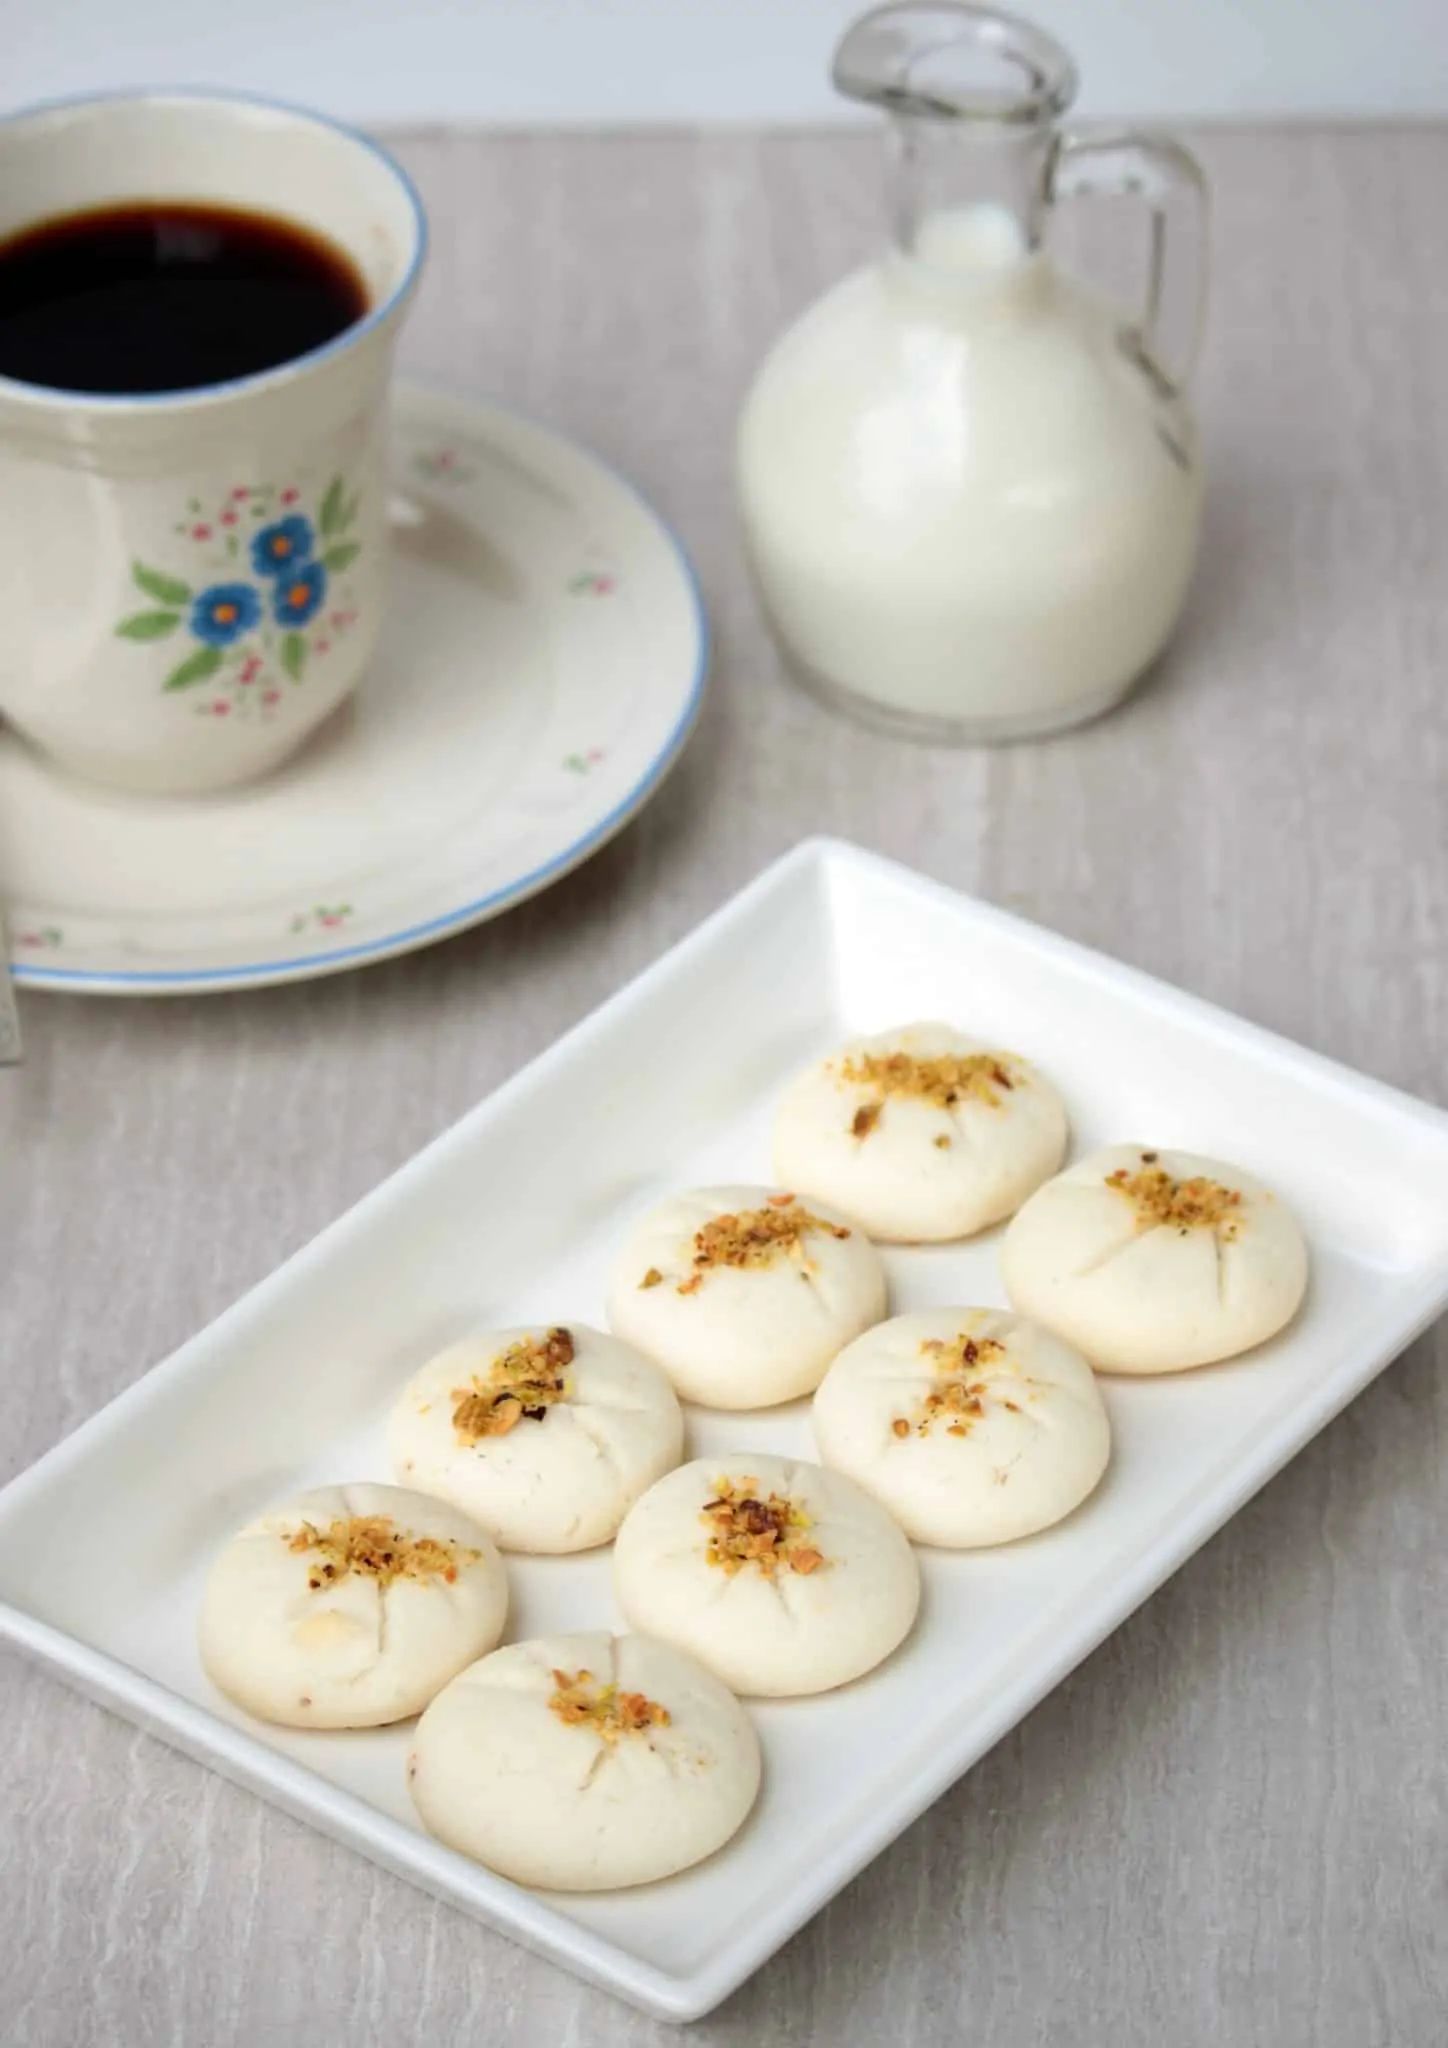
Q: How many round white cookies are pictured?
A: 8